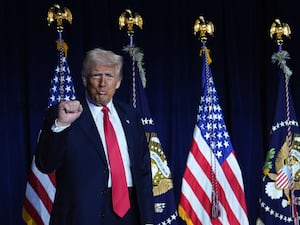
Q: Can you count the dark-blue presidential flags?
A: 2